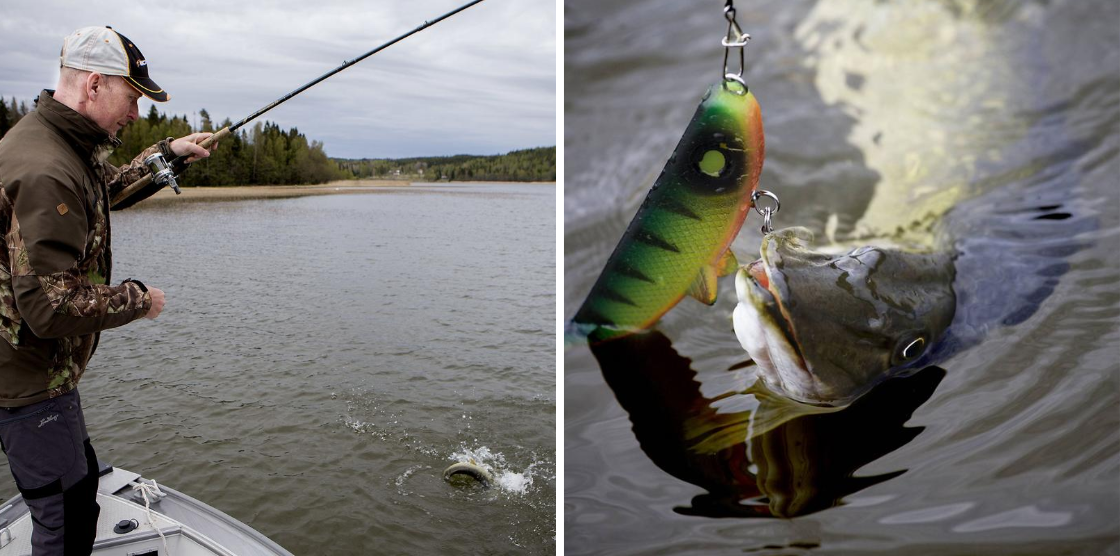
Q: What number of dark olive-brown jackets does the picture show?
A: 1